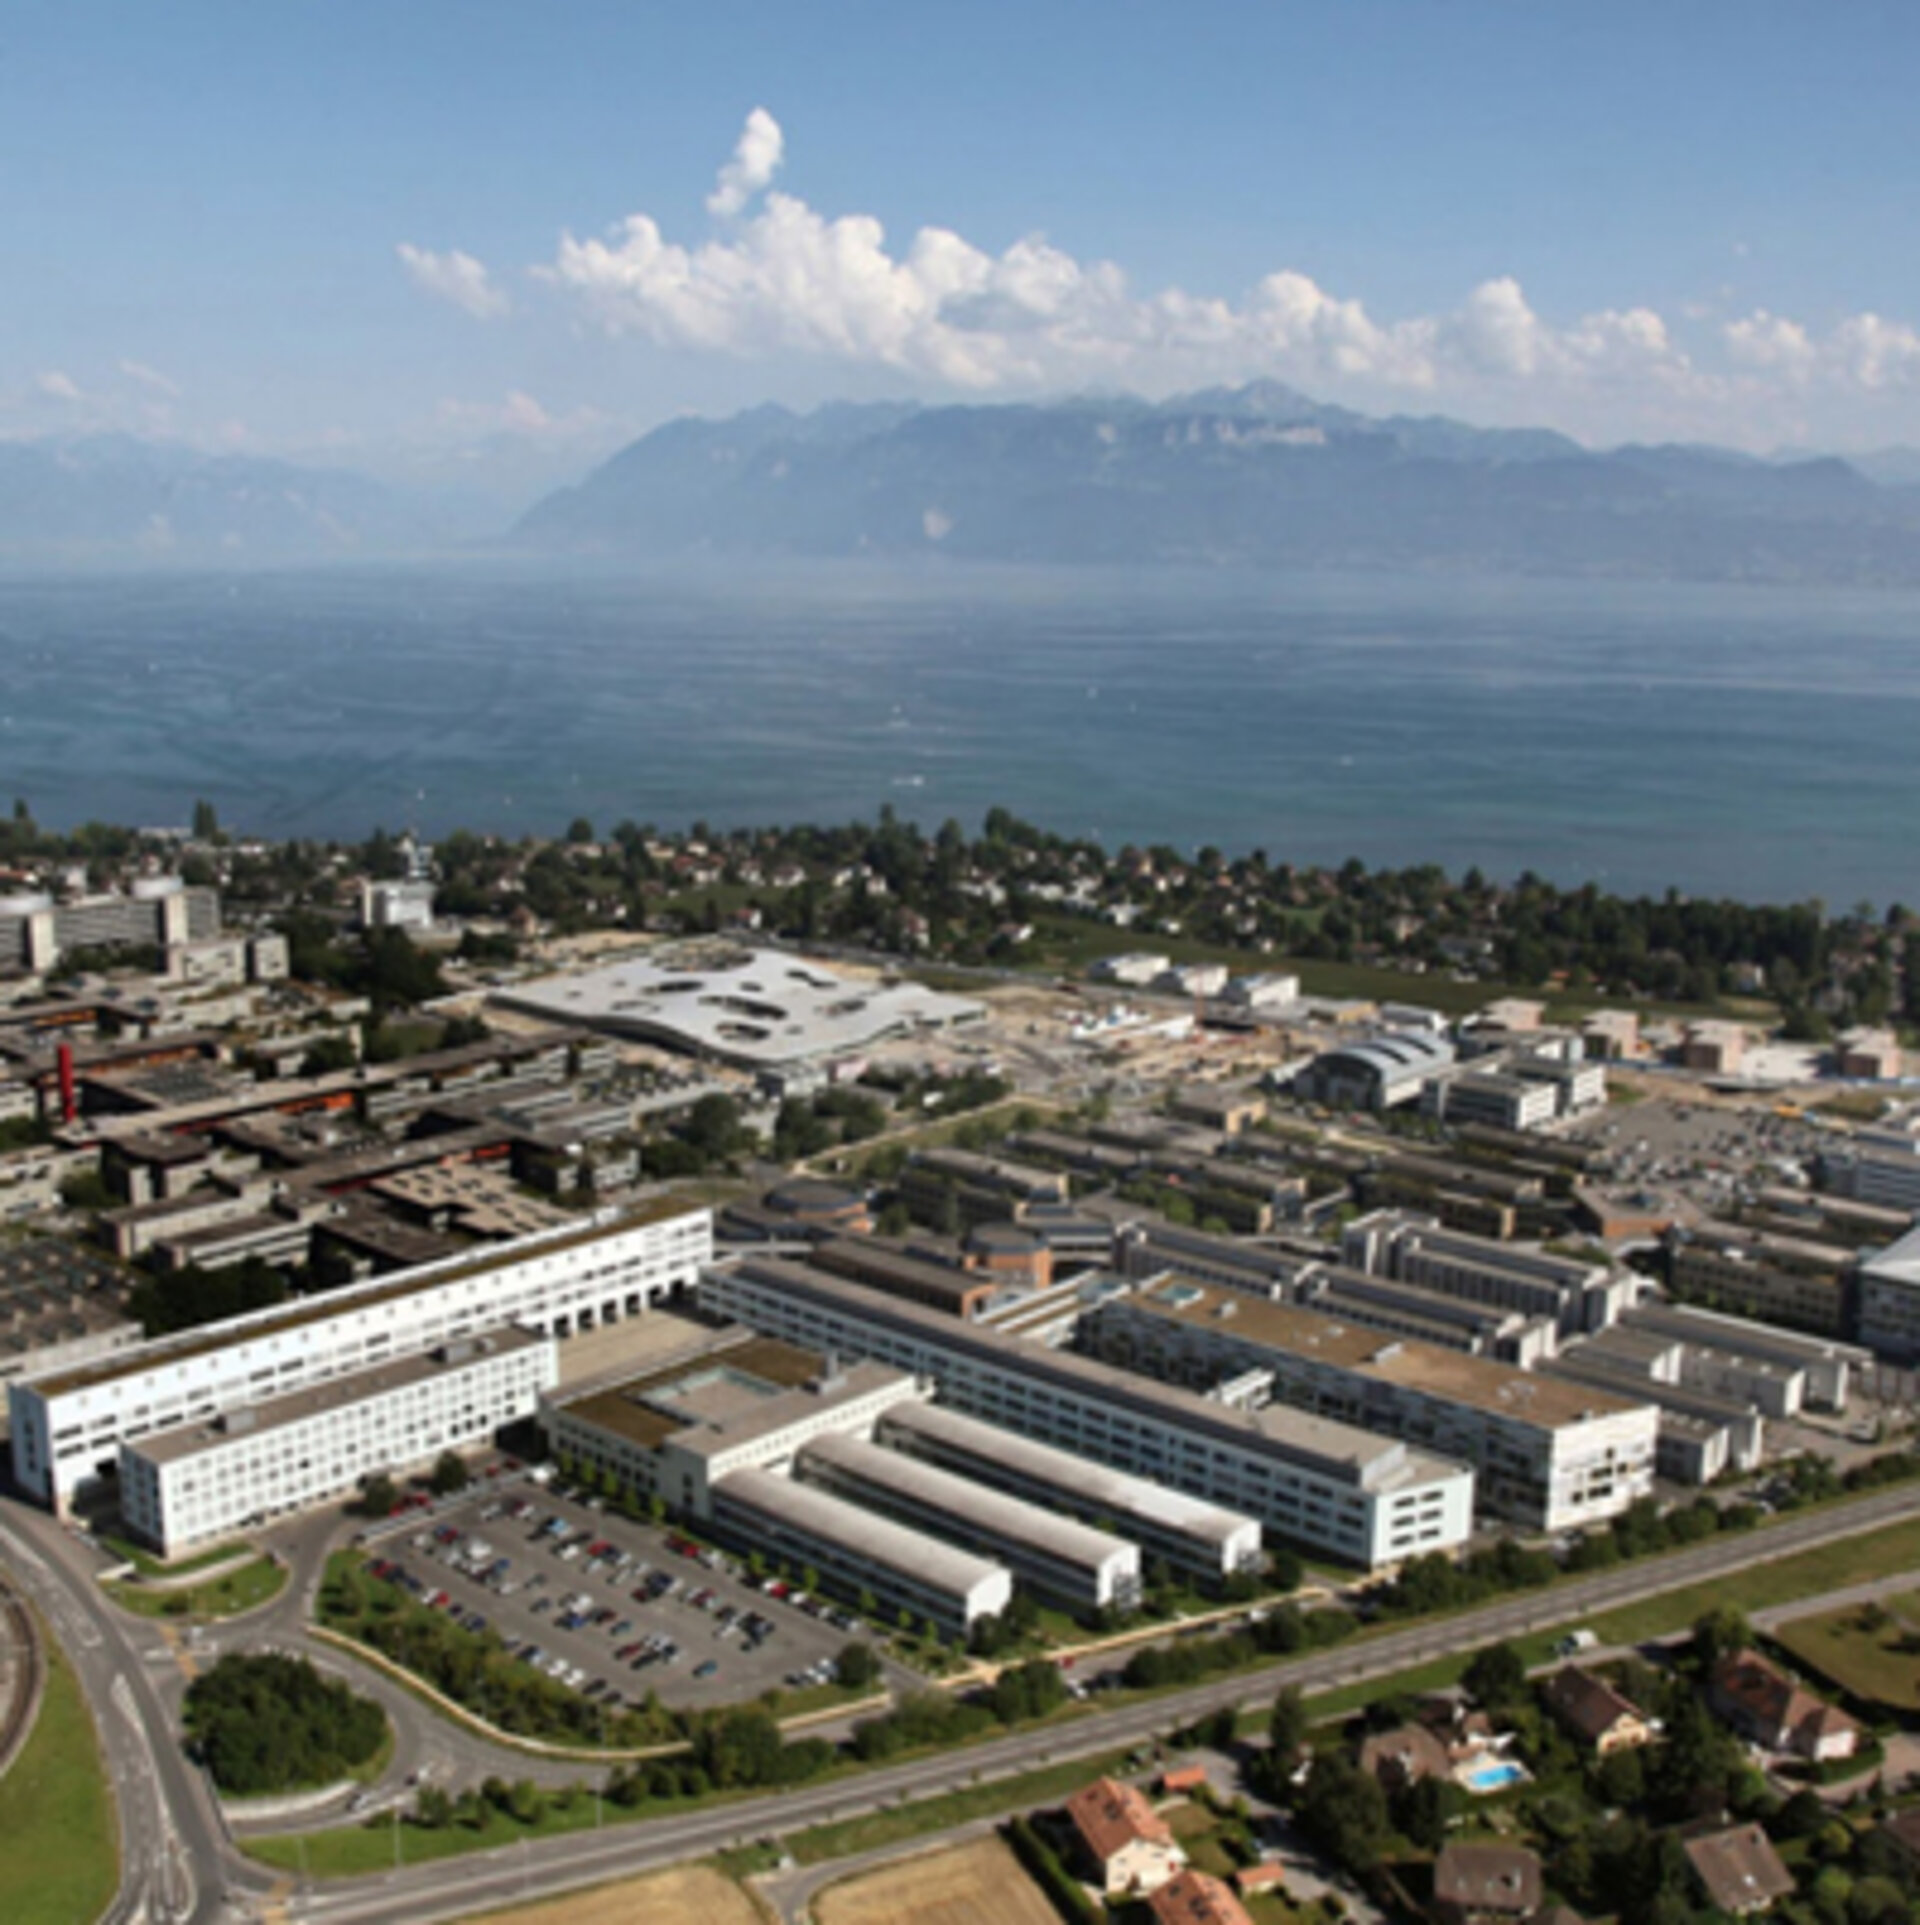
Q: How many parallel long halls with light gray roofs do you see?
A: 3